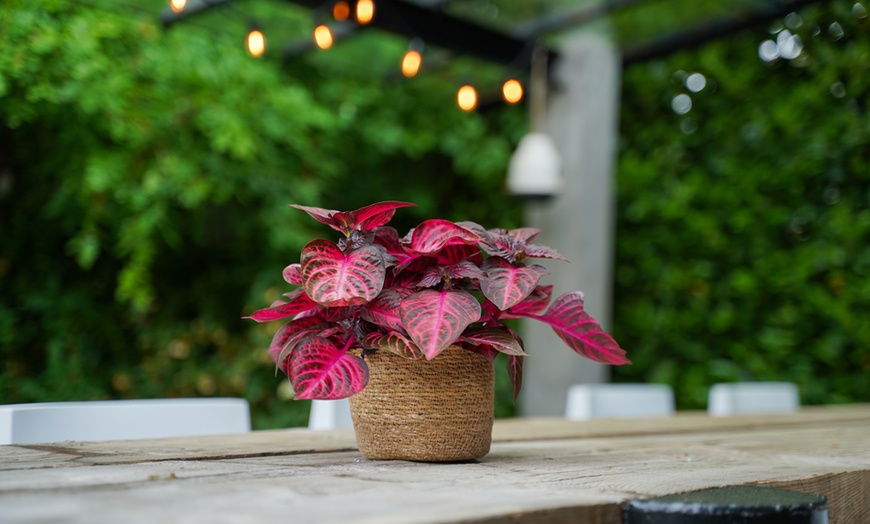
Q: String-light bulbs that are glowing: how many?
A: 8